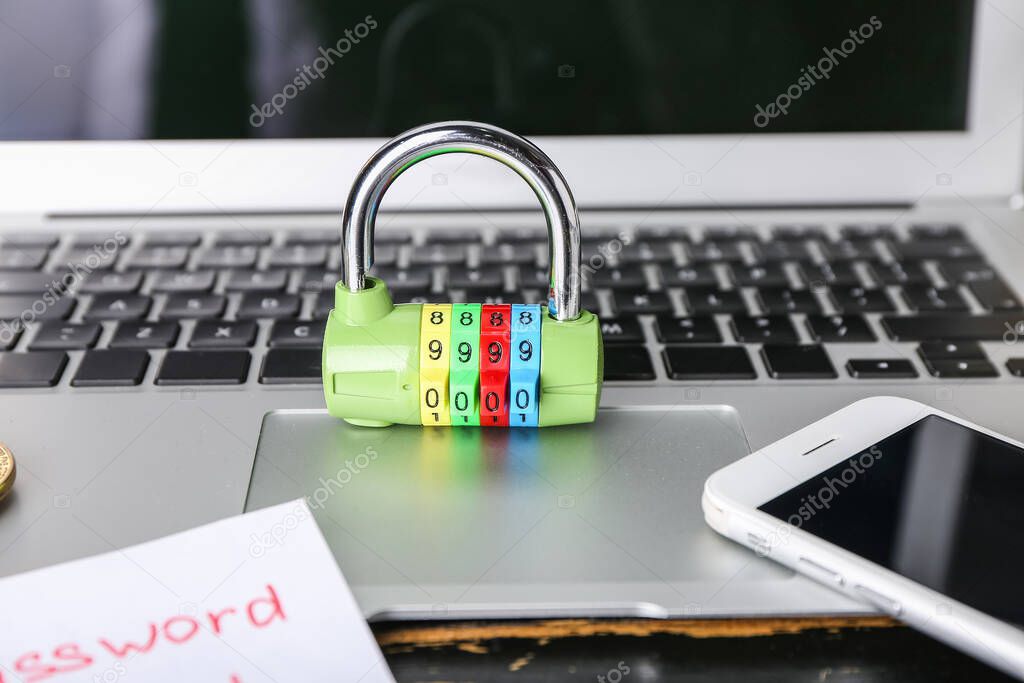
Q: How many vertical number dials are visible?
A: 4